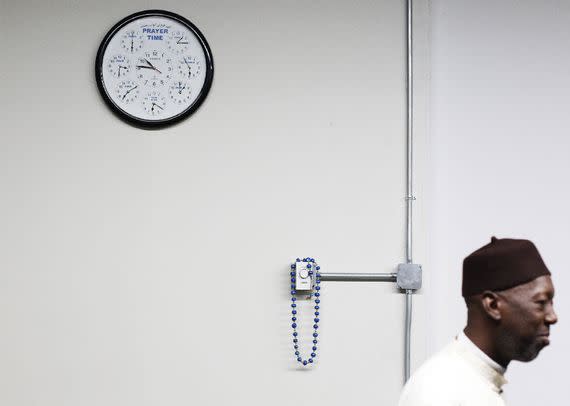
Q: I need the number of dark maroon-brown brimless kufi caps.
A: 1